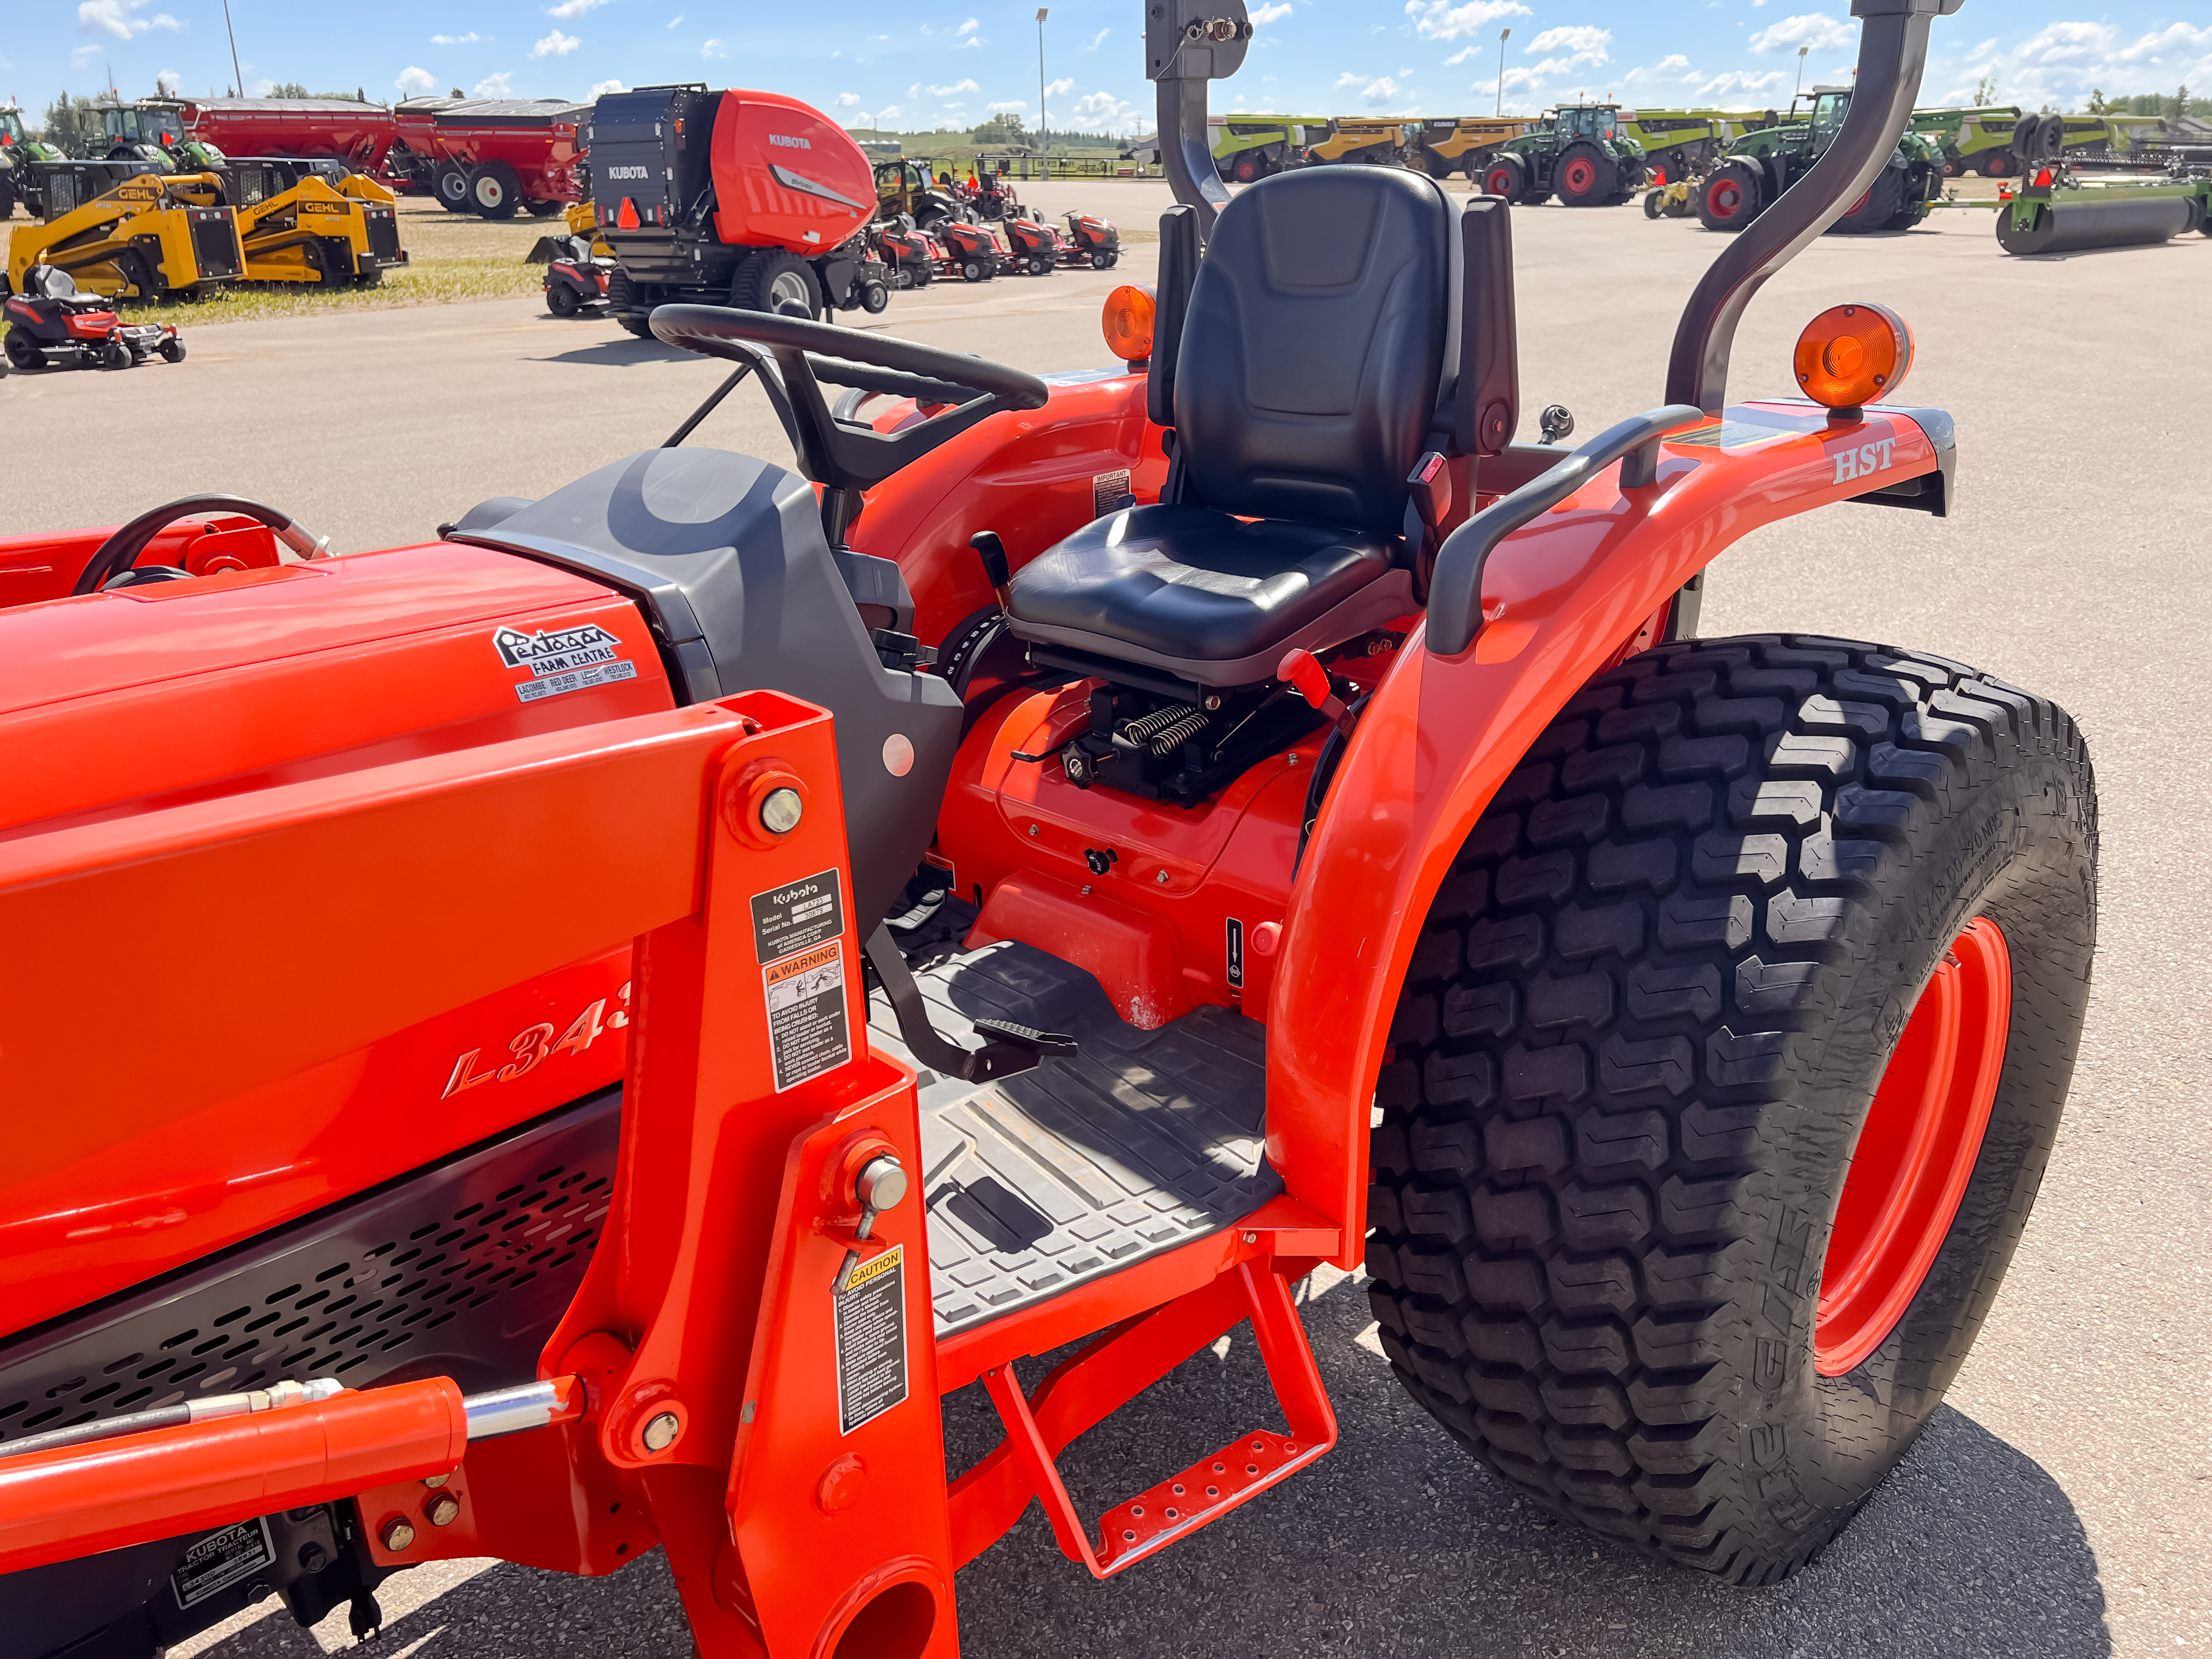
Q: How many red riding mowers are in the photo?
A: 6